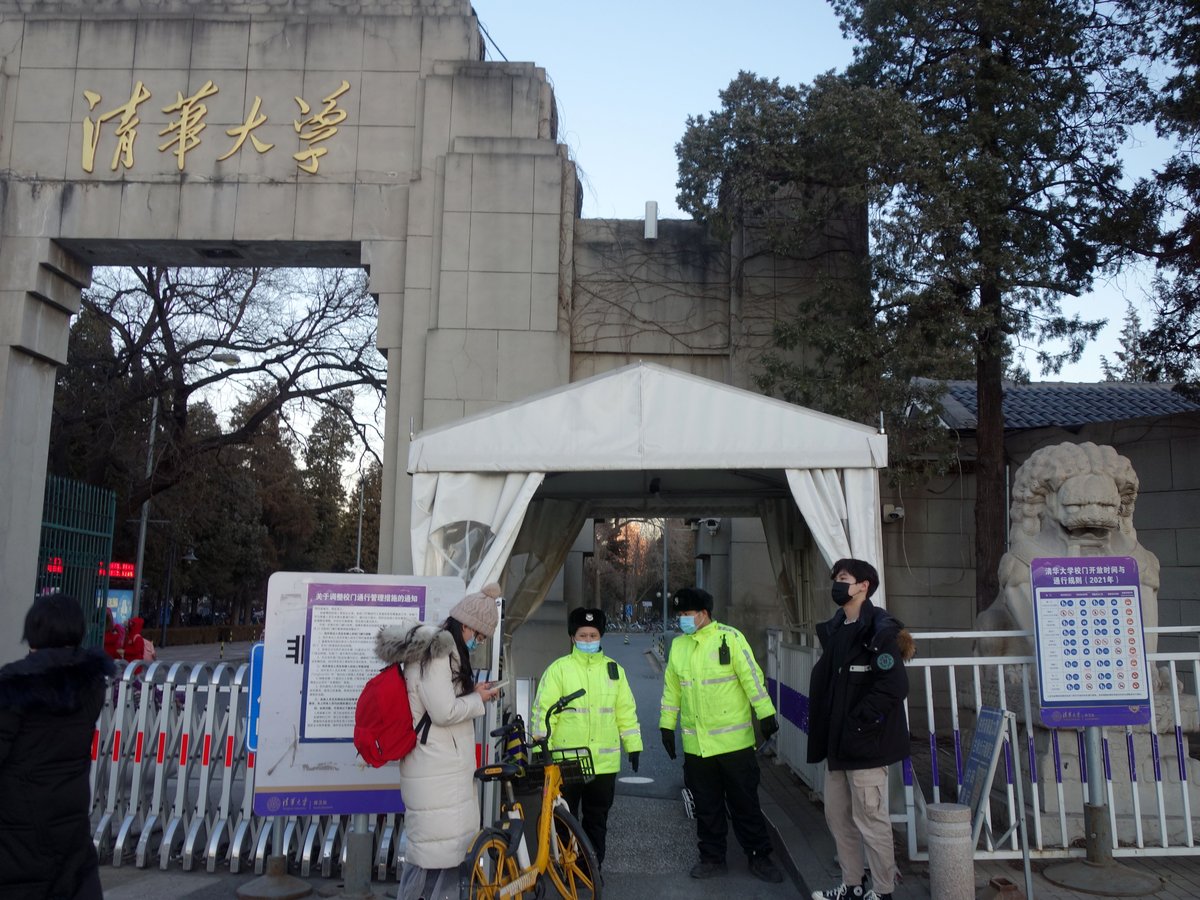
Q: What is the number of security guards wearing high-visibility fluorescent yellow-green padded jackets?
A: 2